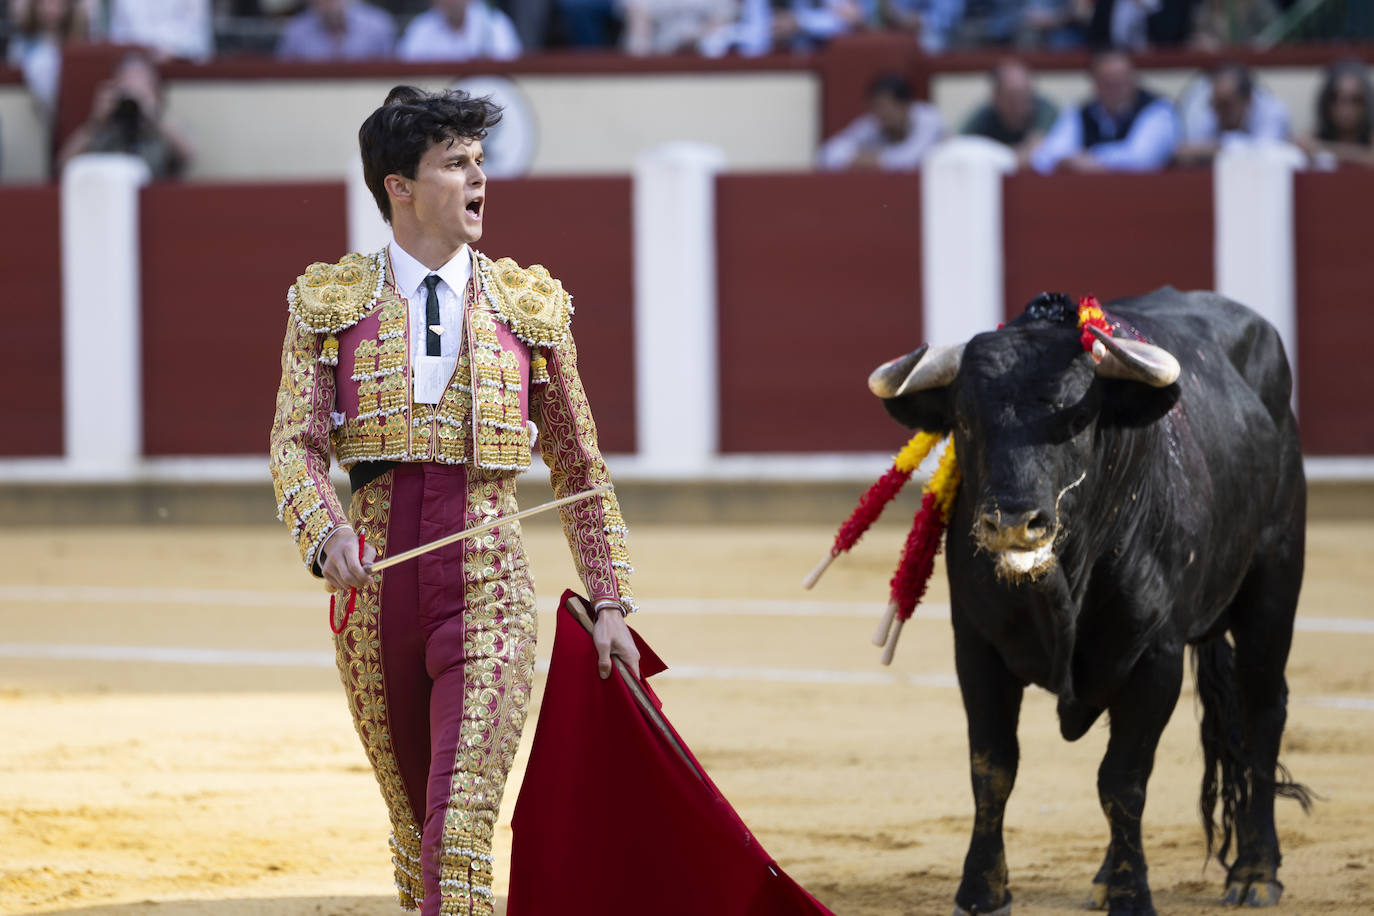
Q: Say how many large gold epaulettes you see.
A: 2